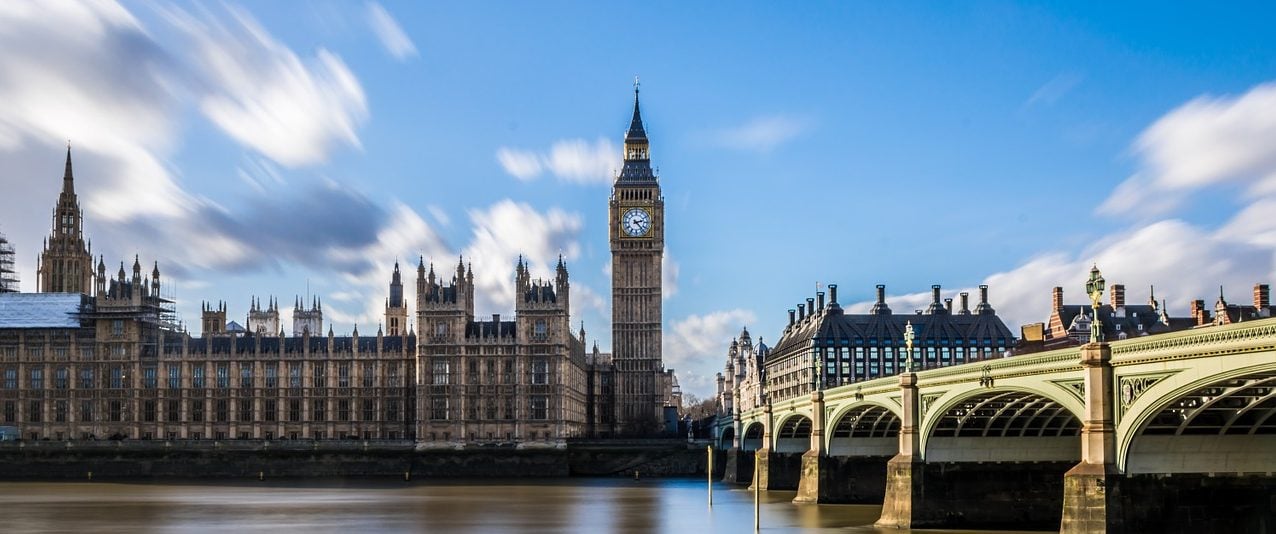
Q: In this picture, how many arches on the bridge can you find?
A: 6